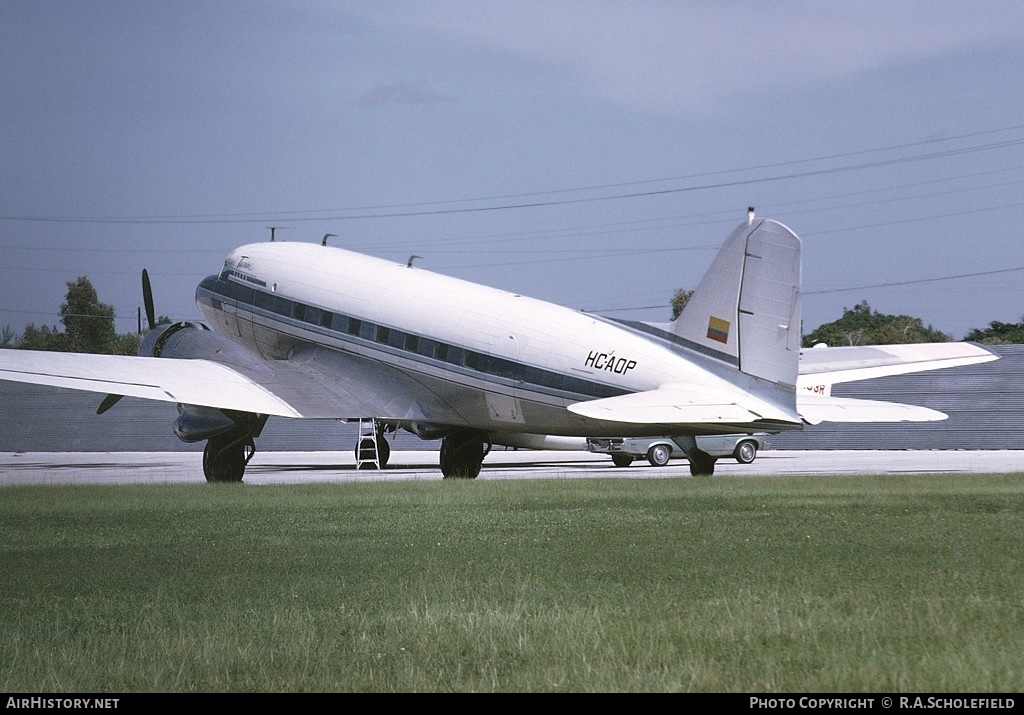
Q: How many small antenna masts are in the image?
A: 3